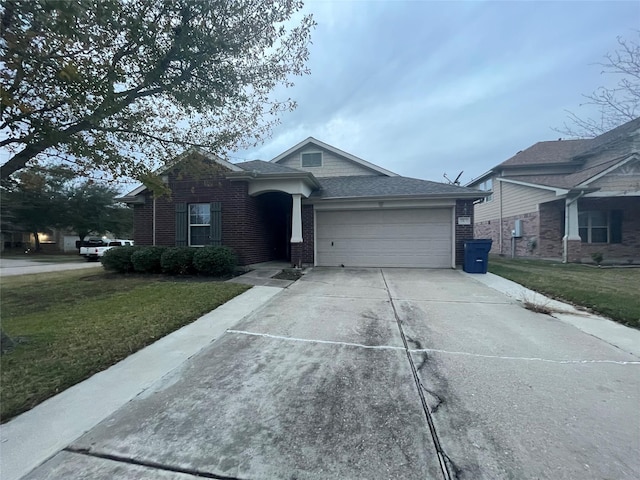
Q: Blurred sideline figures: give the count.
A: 0